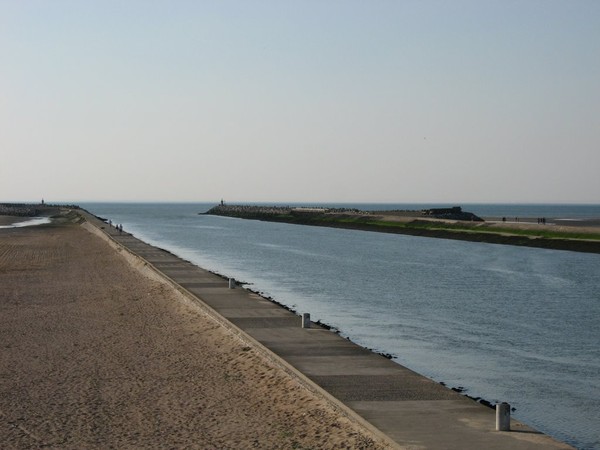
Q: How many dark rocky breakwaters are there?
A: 2